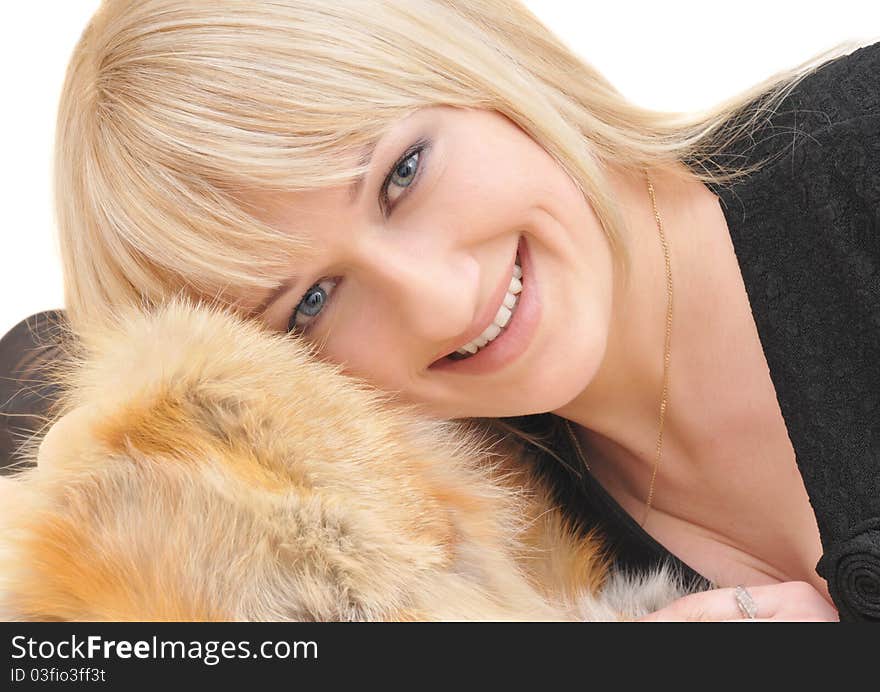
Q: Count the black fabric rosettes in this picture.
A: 1